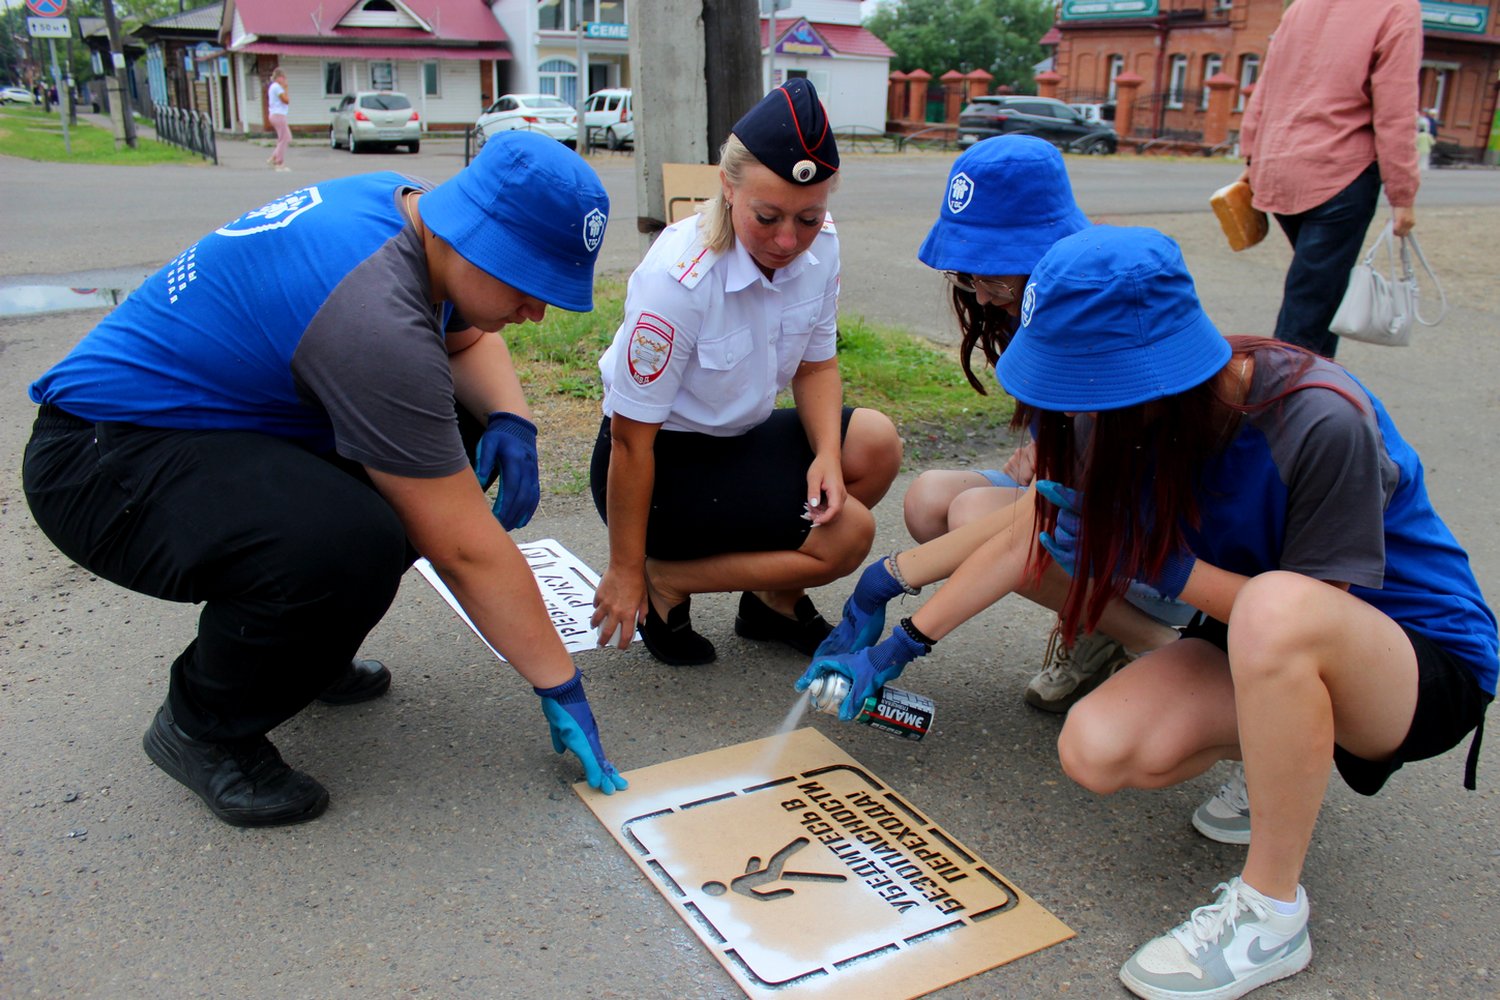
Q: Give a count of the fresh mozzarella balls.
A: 0